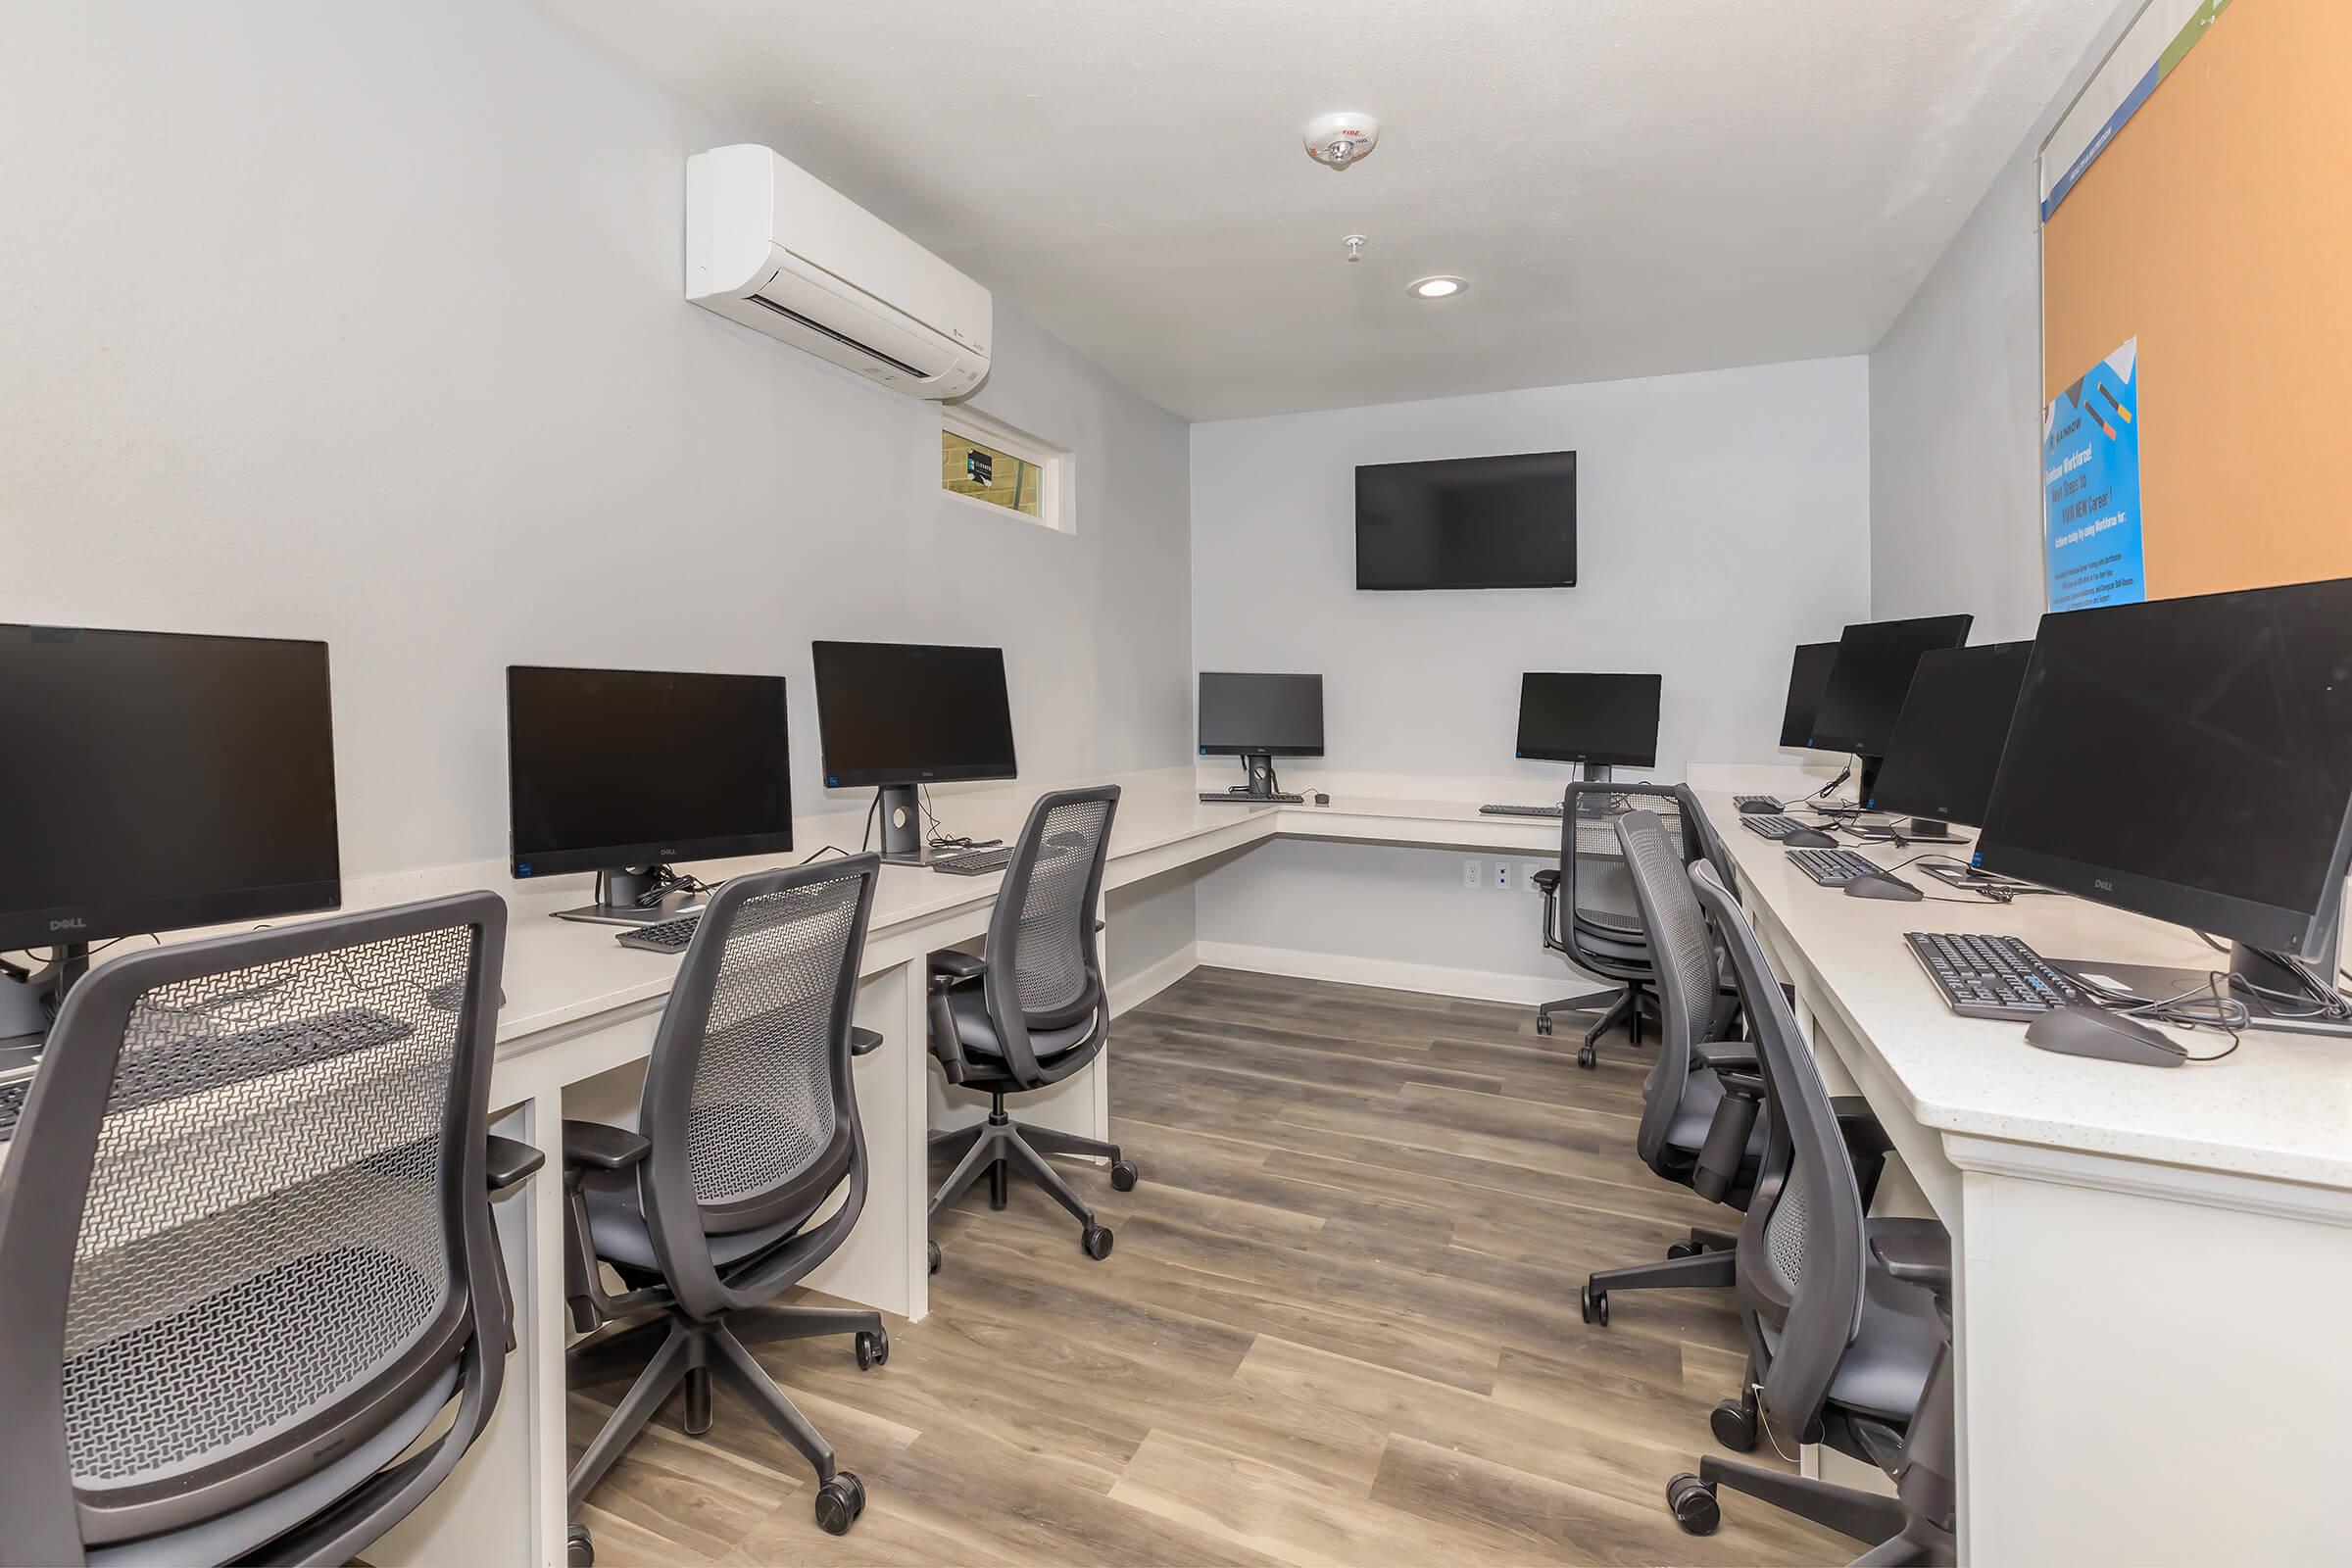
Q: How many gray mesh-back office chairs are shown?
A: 7